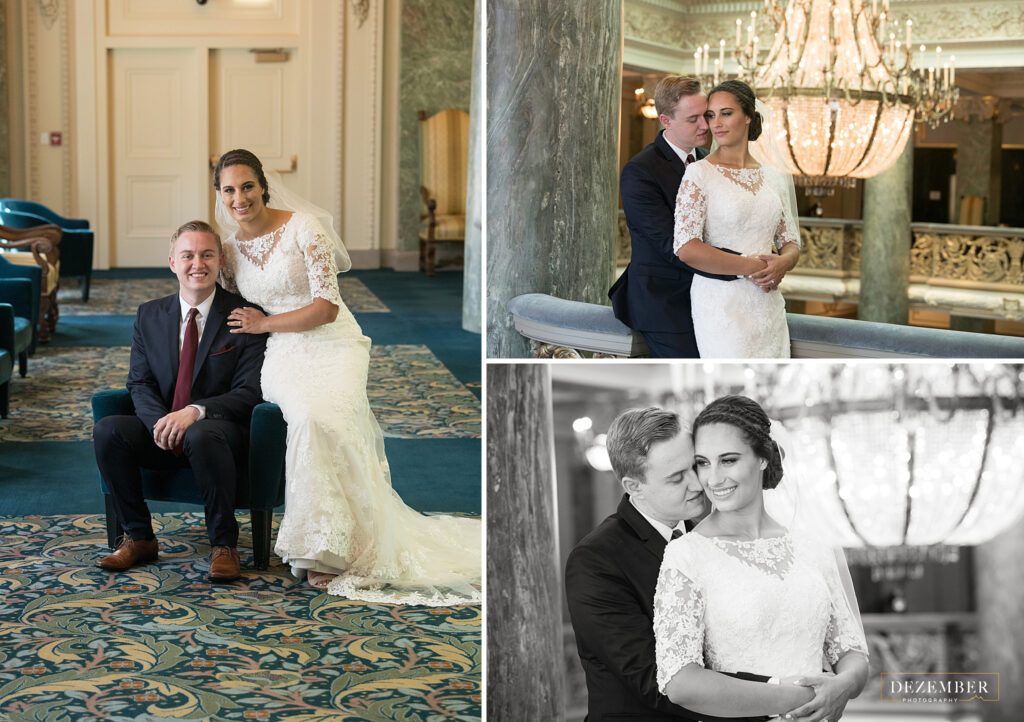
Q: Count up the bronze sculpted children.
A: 0